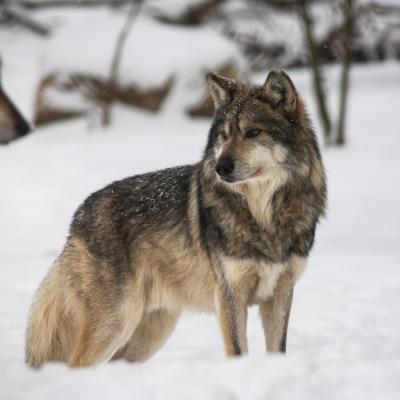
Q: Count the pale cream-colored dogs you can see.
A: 0